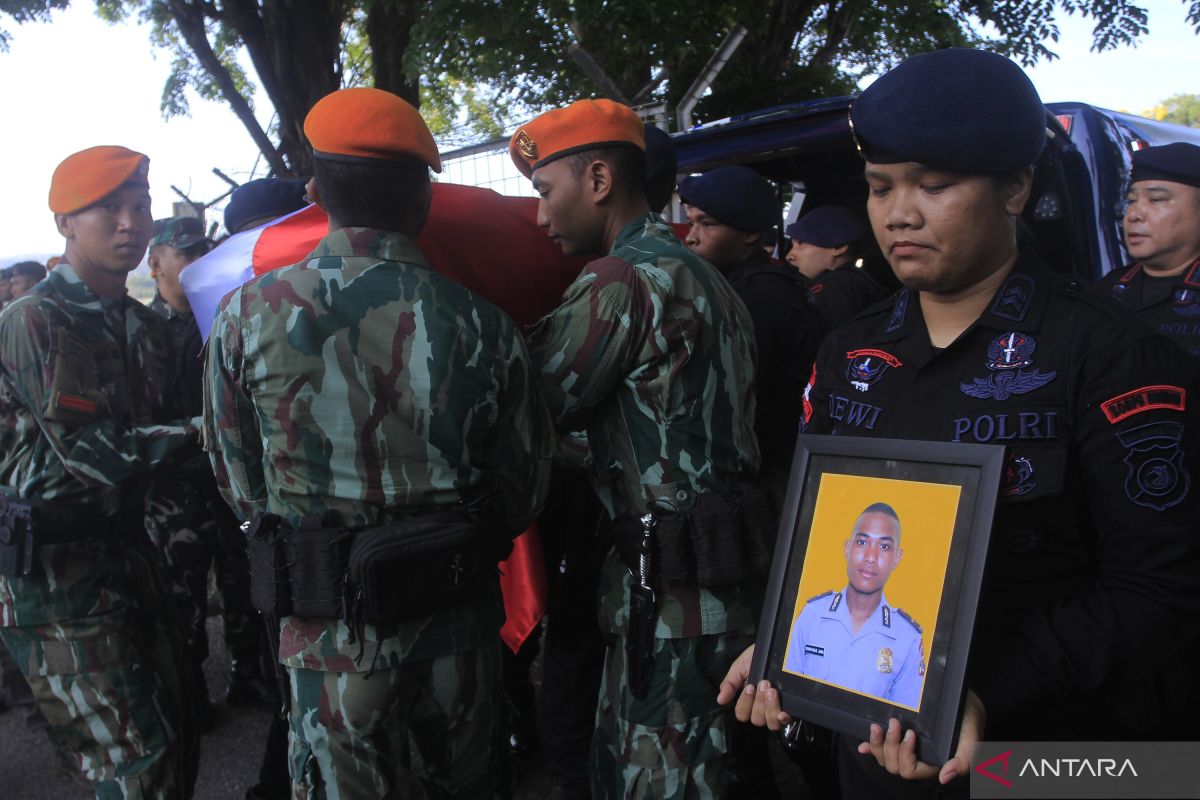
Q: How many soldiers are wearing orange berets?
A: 3